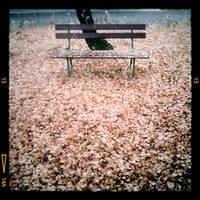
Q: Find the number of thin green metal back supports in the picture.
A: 2